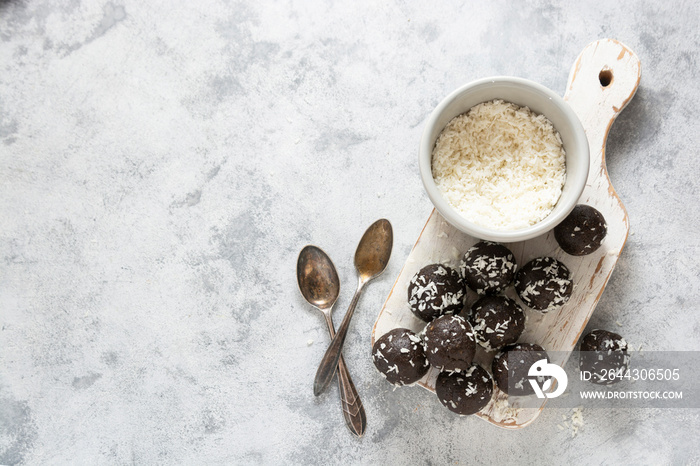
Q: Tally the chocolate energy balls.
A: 10